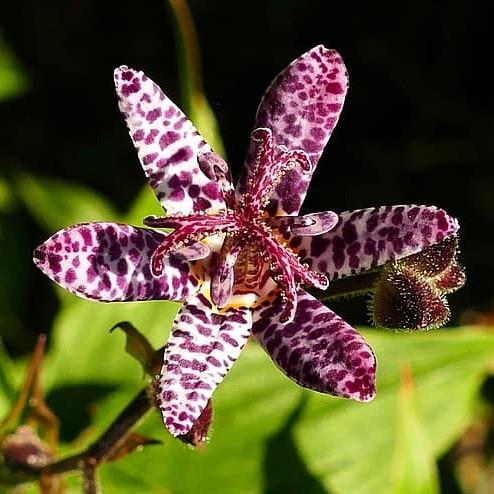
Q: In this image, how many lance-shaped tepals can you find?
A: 6